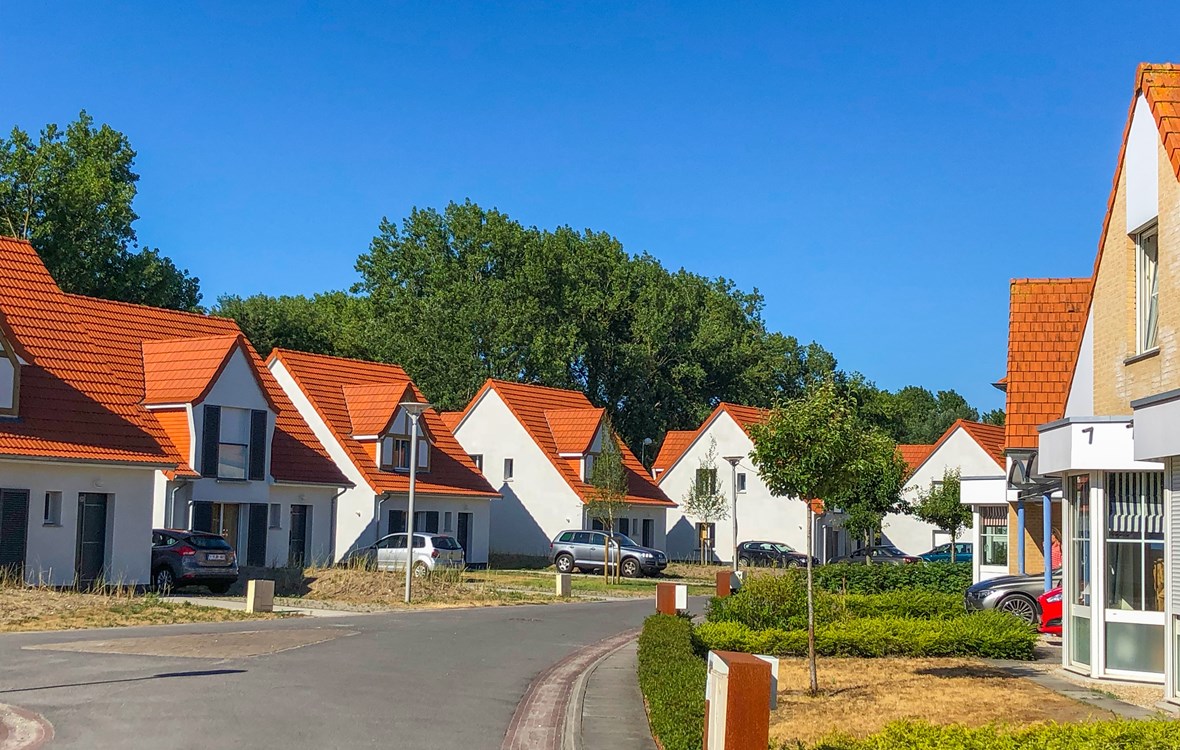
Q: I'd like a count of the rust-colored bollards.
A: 3